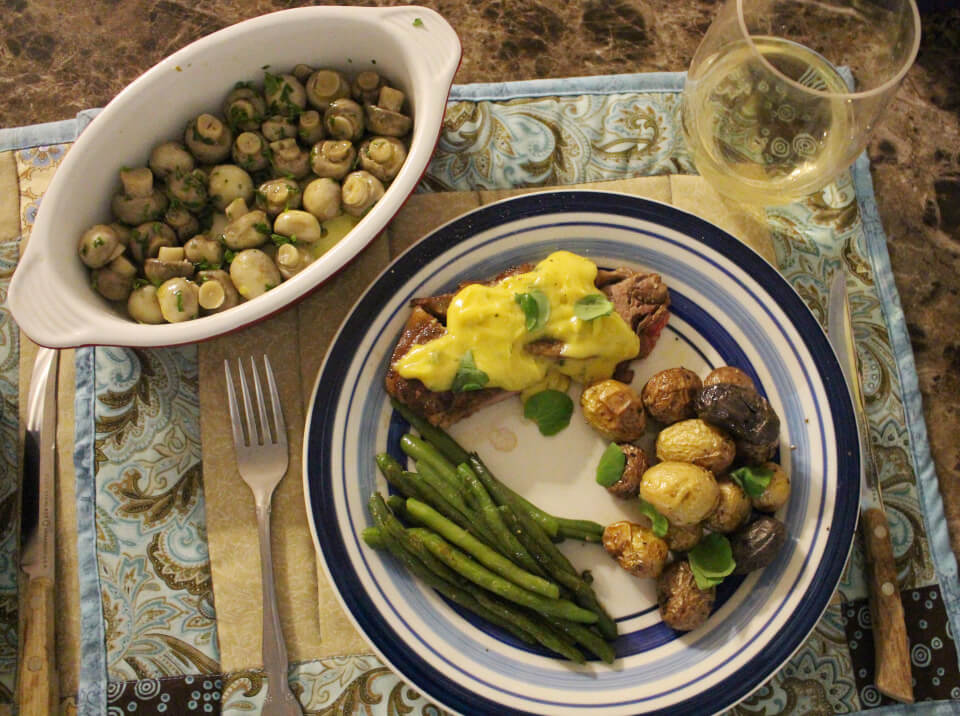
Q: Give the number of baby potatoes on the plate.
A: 14